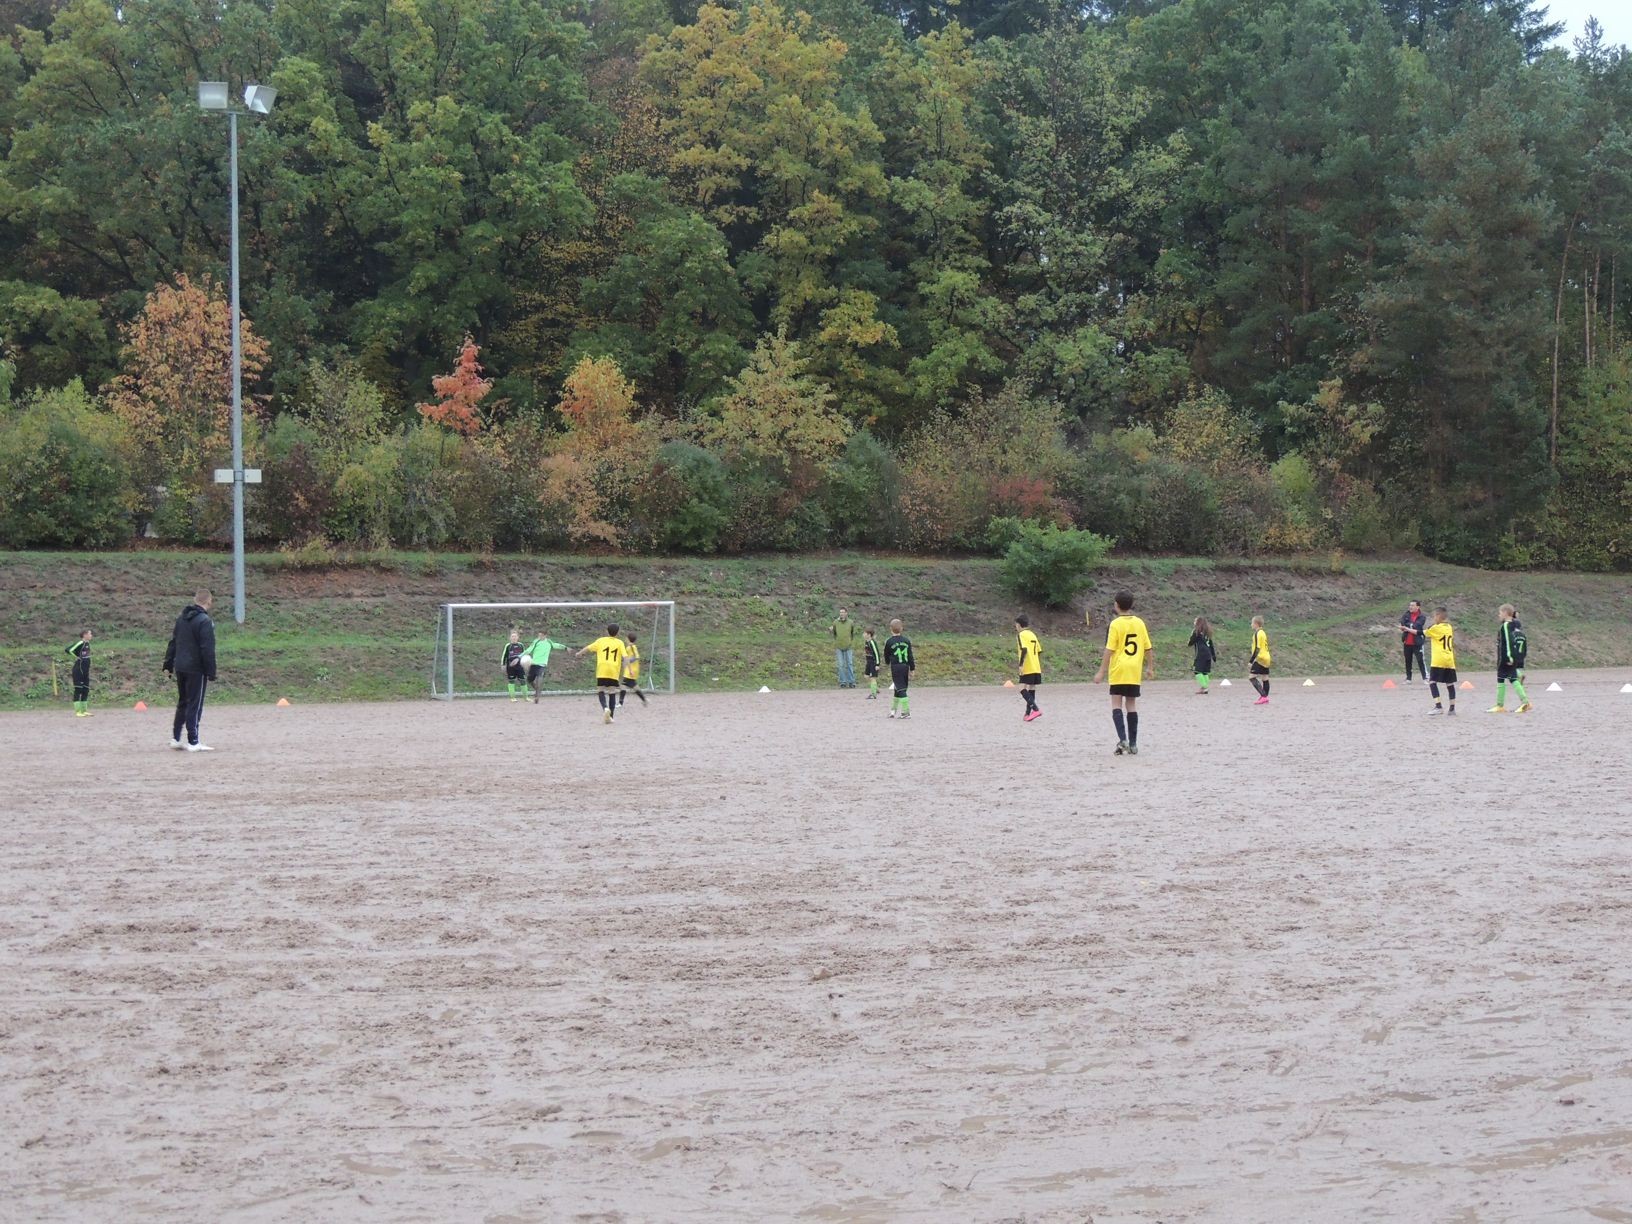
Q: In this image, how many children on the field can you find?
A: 14